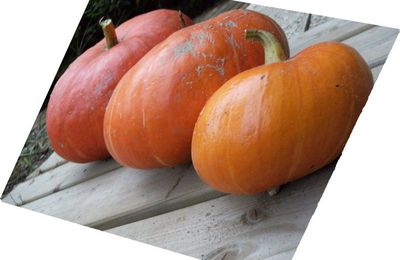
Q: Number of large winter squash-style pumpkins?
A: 3